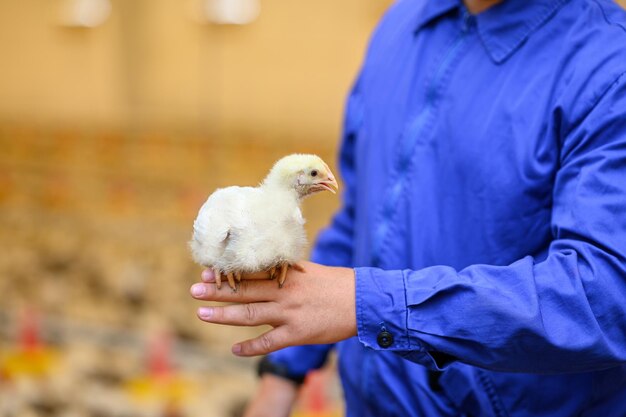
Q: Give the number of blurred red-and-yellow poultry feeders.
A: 3